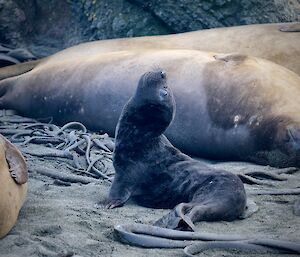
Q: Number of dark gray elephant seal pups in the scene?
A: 1